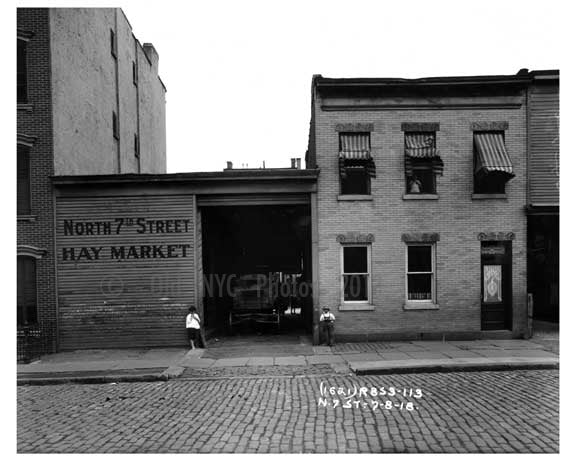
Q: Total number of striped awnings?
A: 3